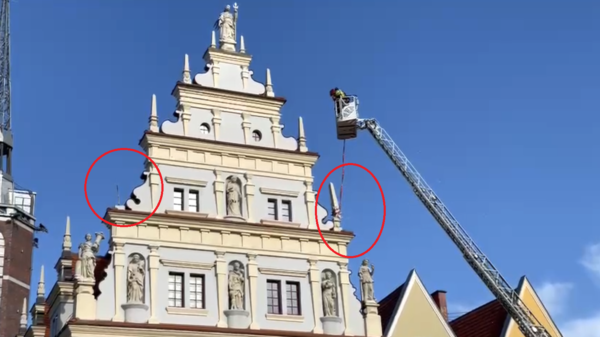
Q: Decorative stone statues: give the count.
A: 7